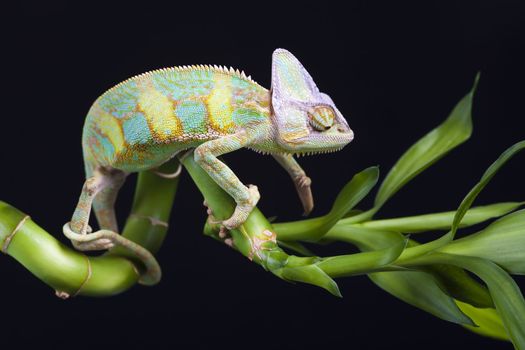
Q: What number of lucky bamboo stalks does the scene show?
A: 2